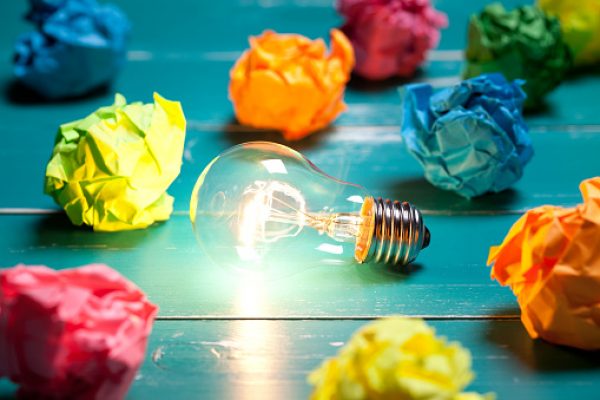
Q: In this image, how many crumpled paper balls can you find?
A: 10